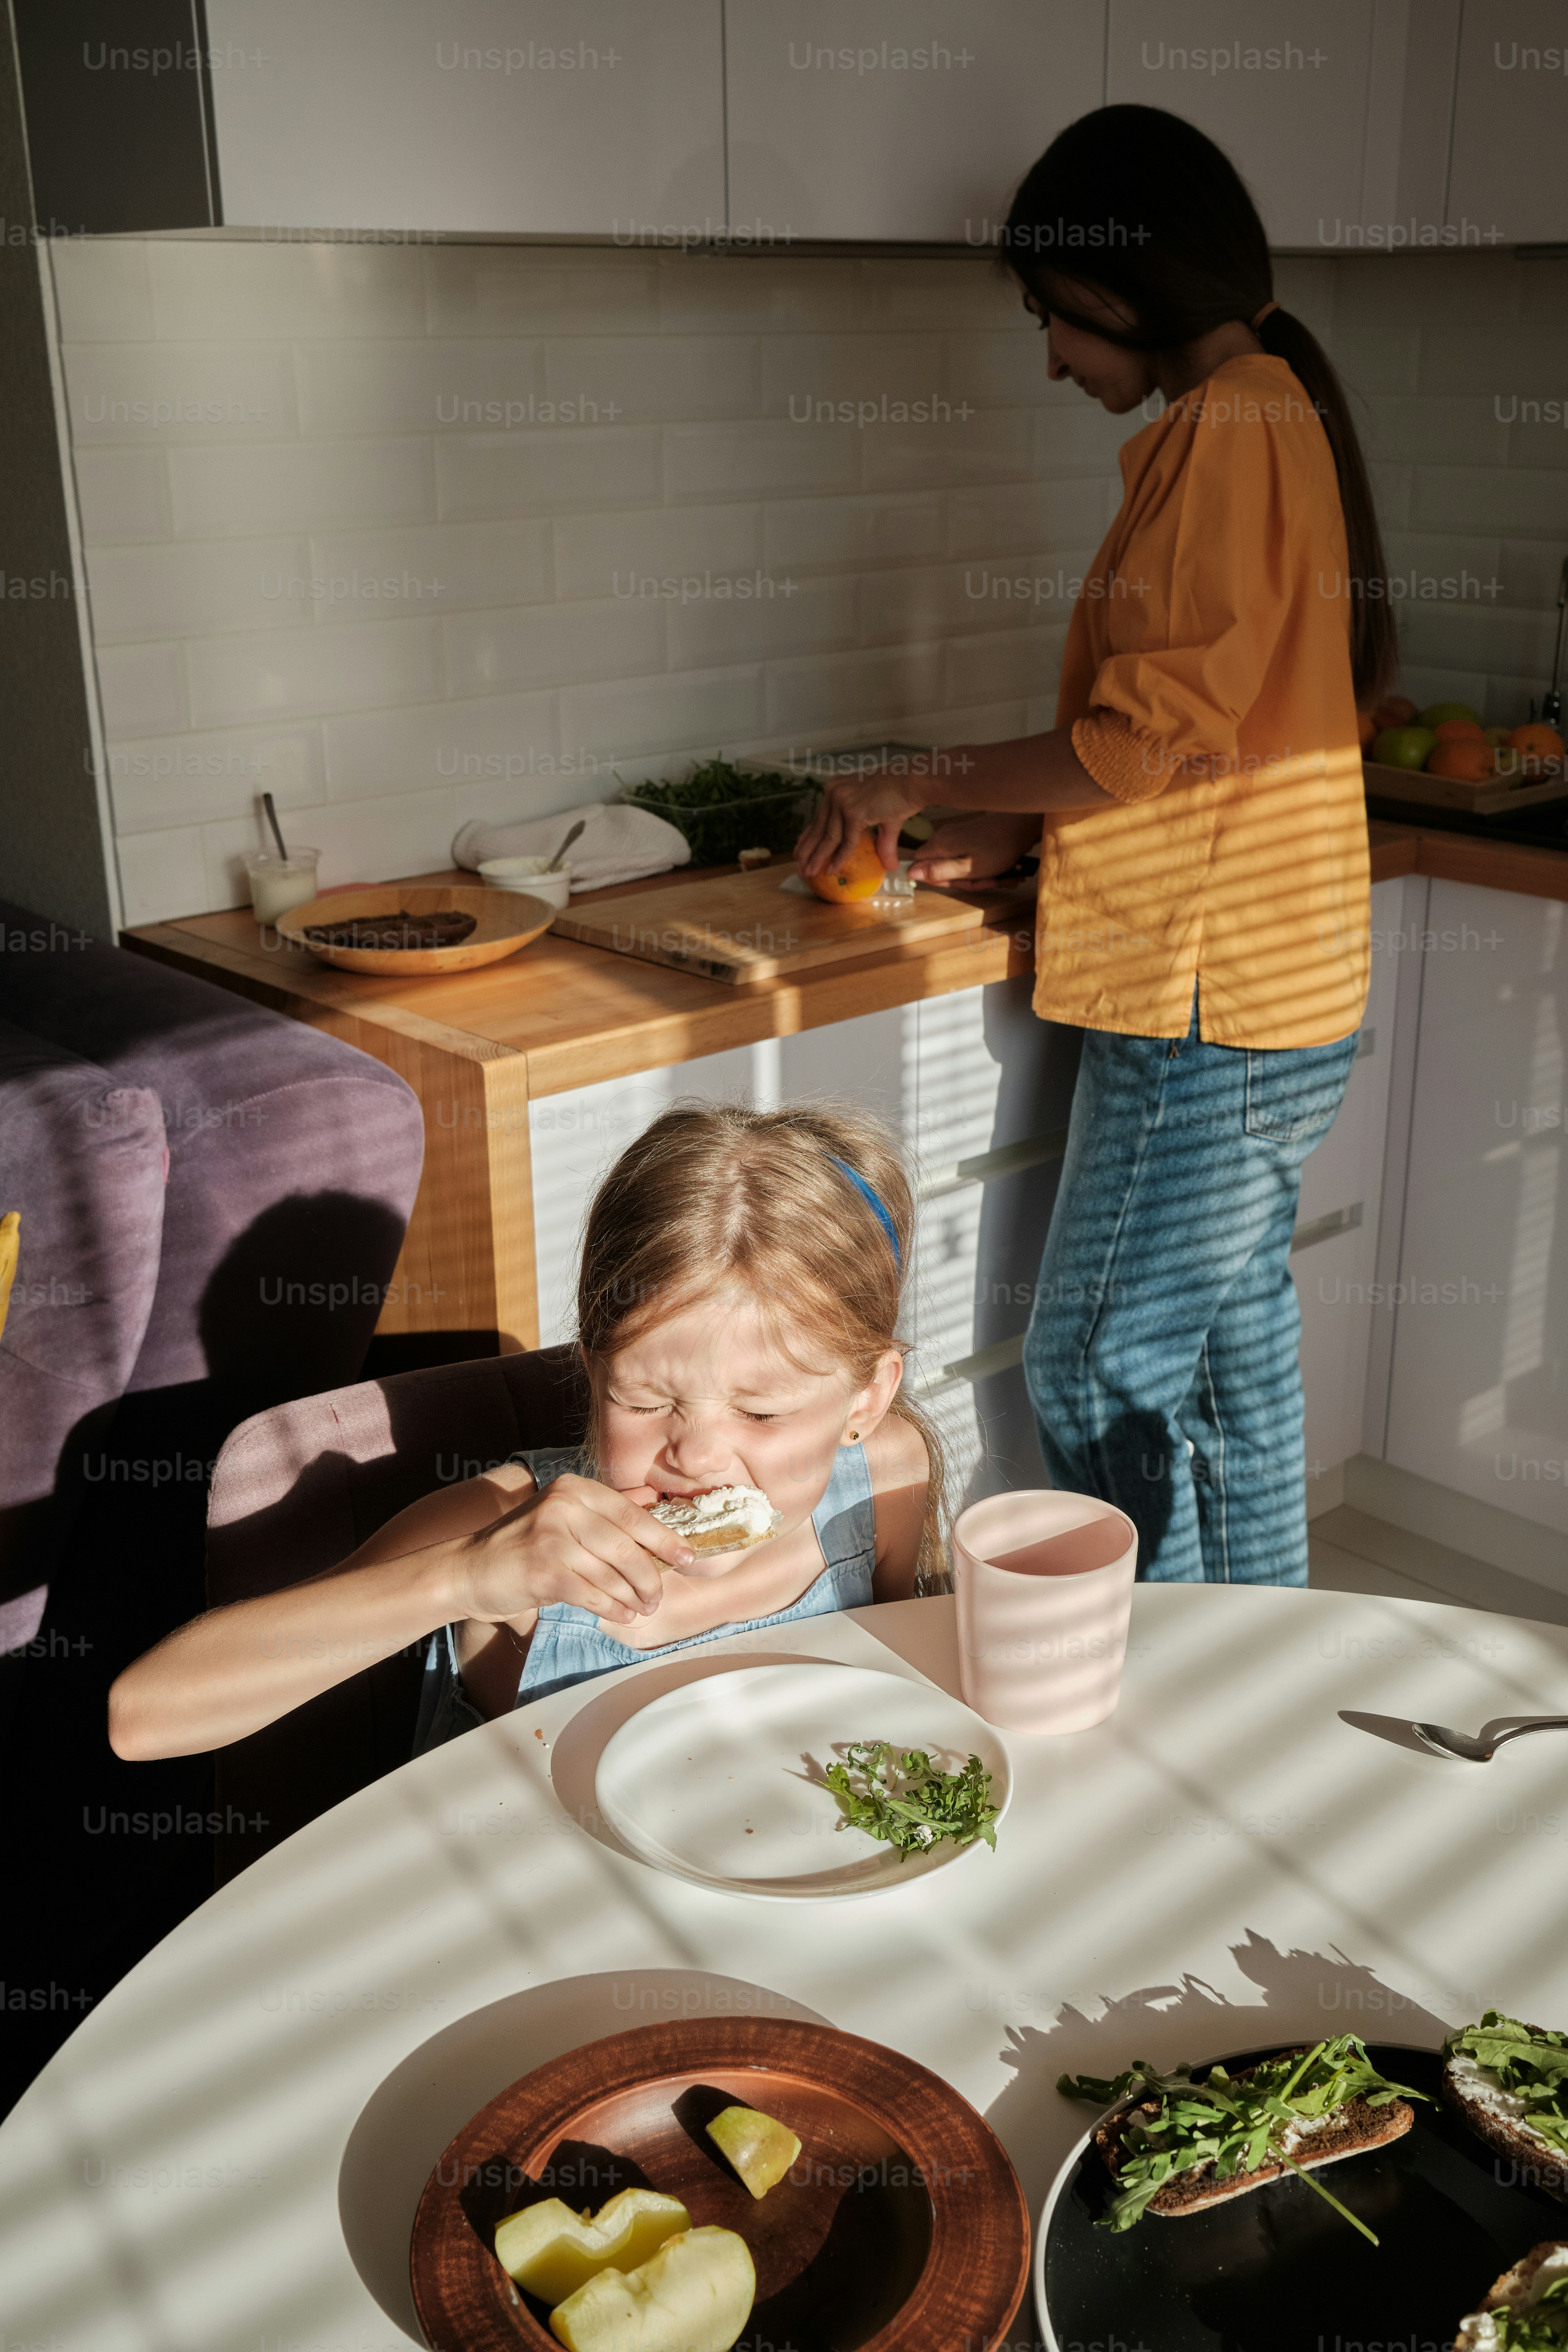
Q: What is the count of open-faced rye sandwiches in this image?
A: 3